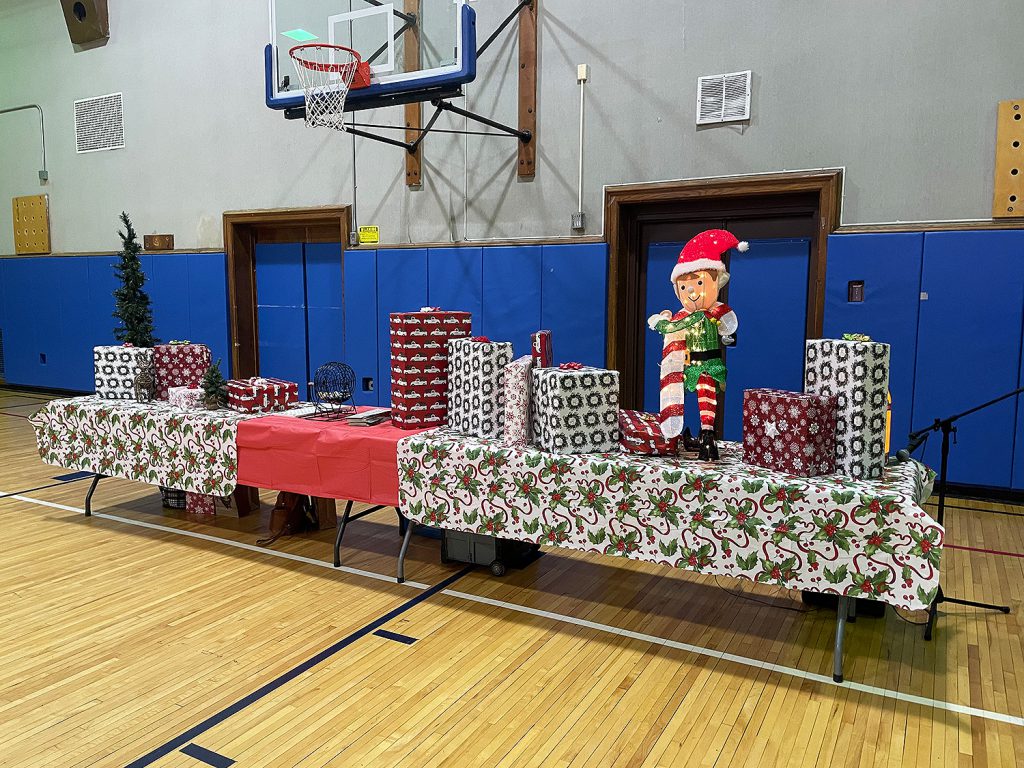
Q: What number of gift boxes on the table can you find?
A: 12